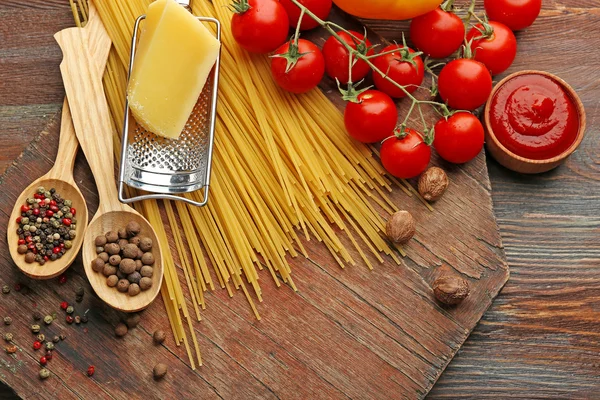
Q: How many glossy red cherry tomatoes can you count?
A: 12